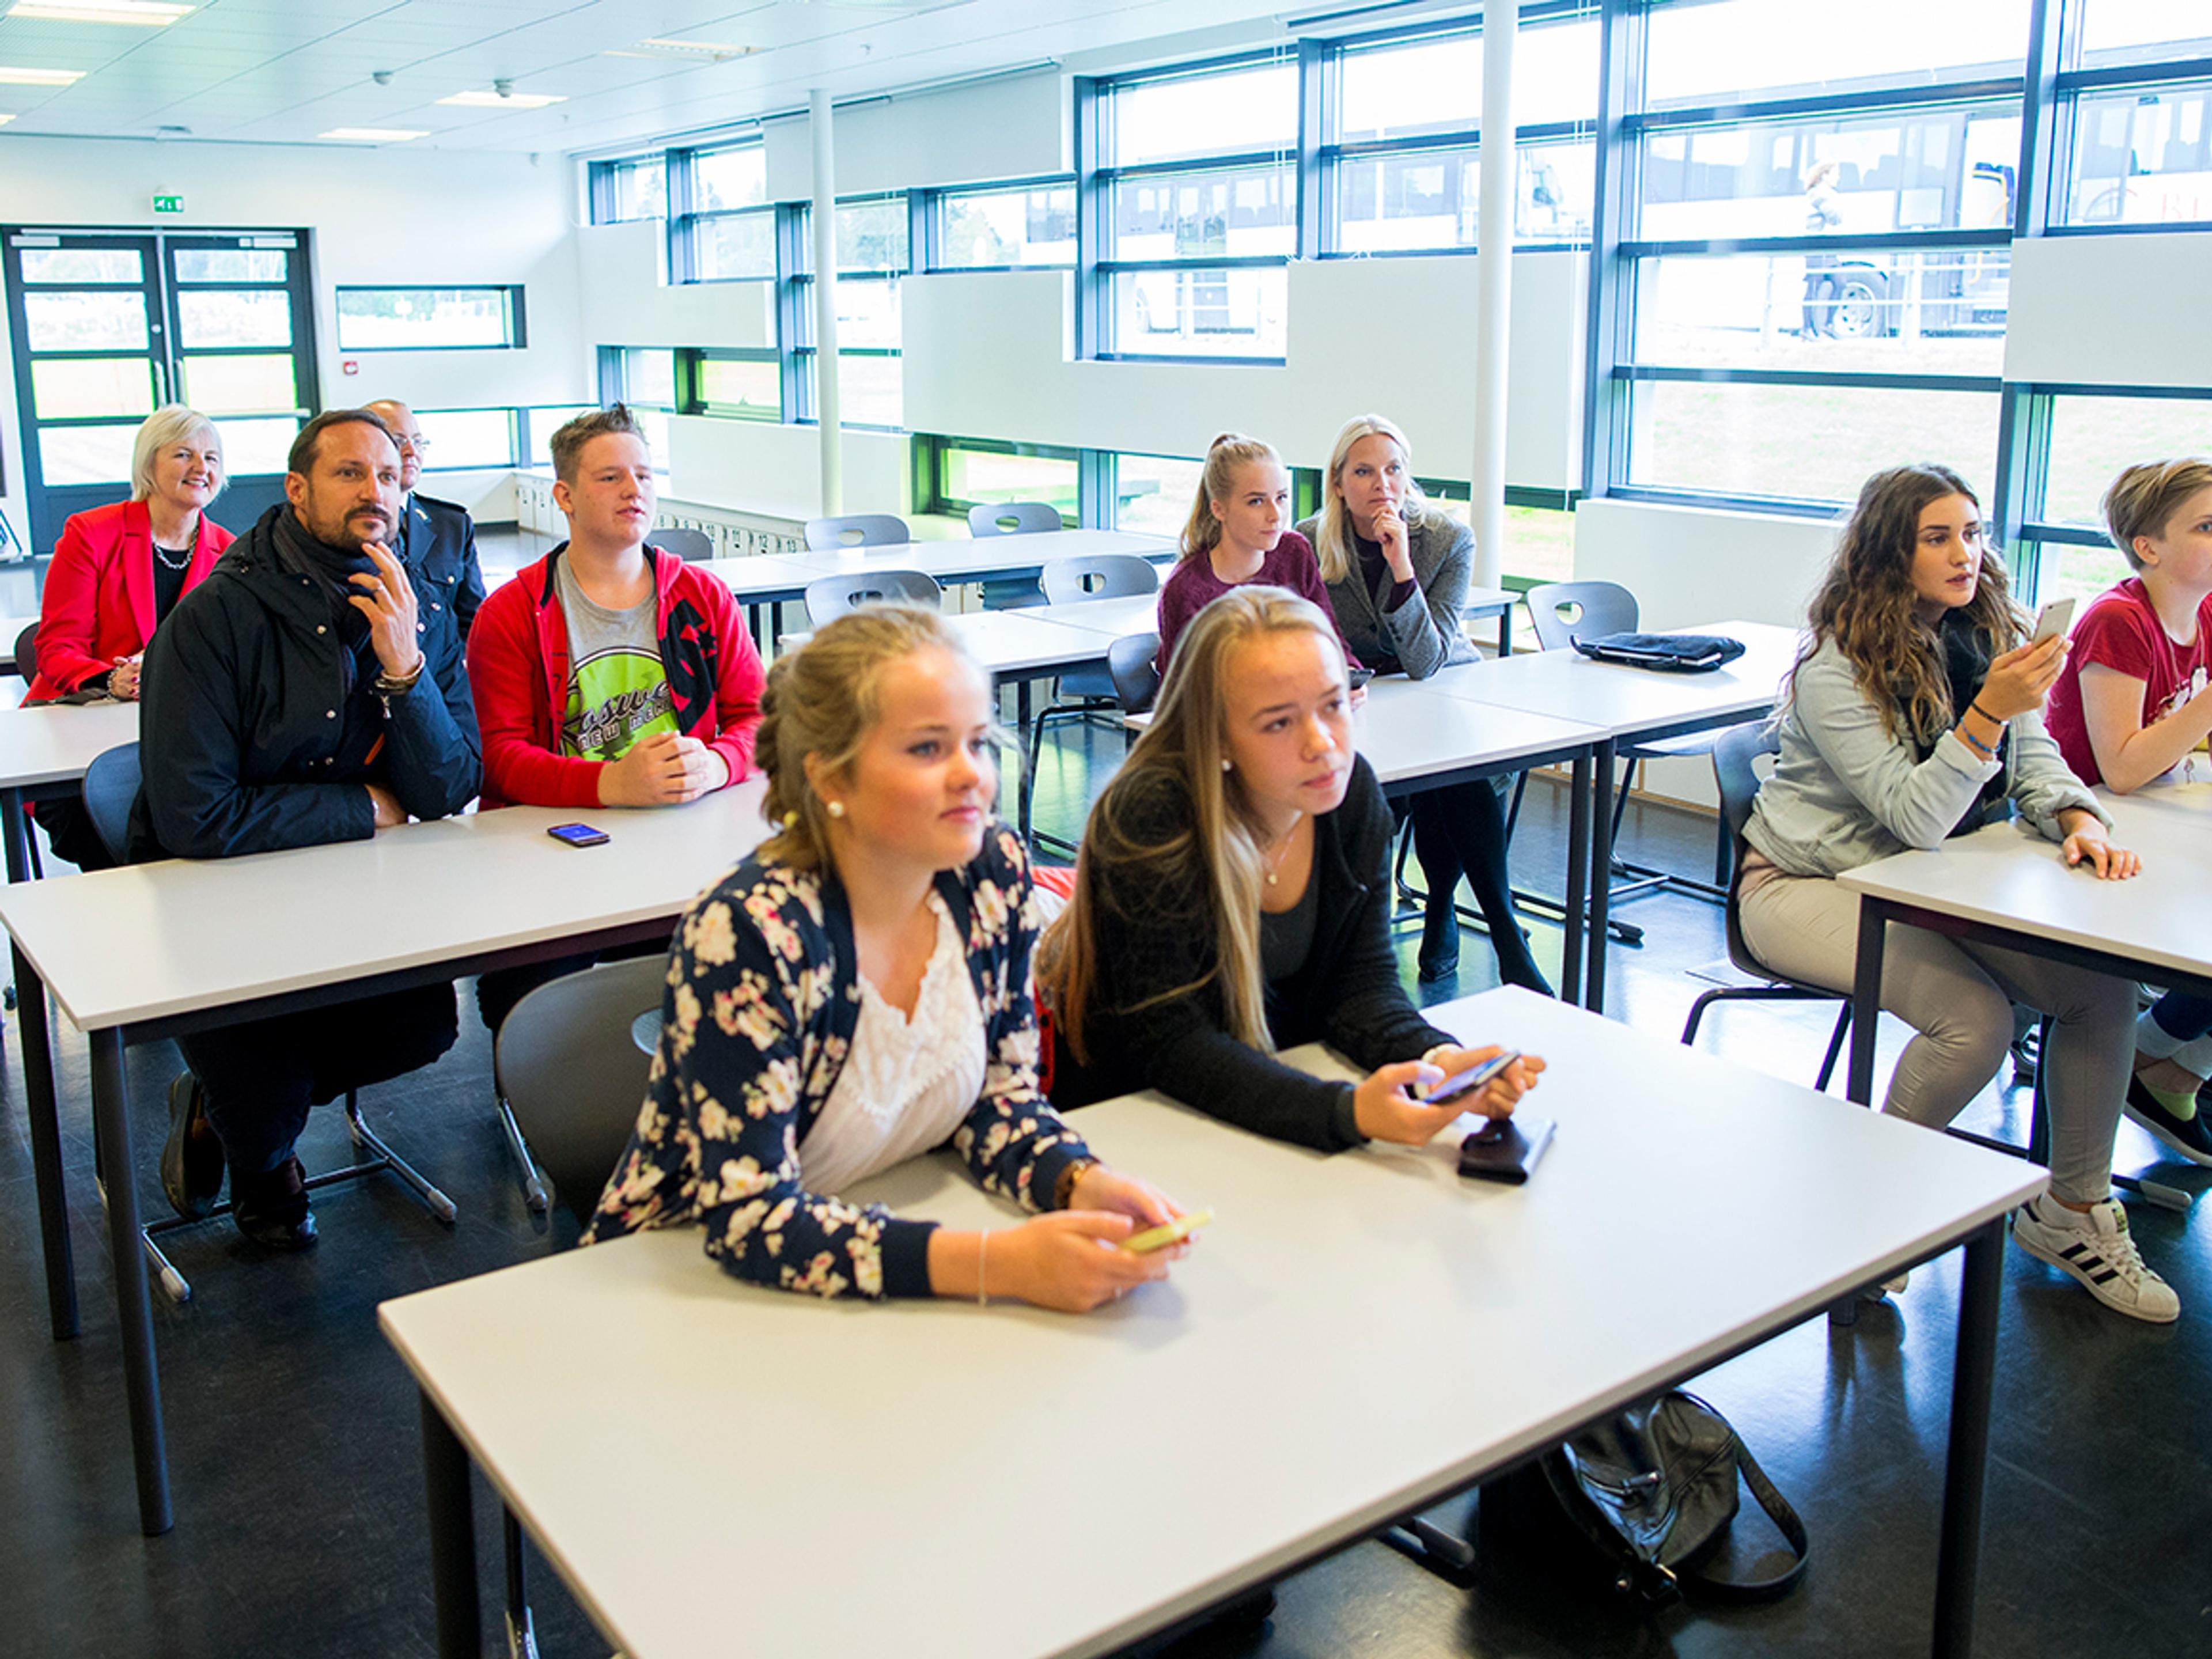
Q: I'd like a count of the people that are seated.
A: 10